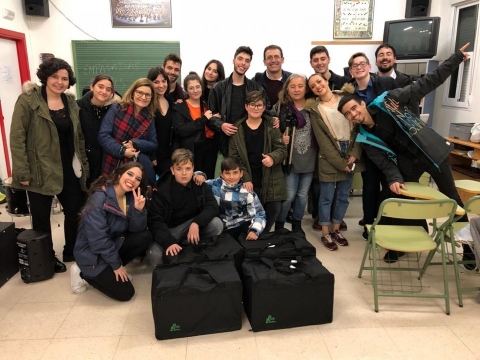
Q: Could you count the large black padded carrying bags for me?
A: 4